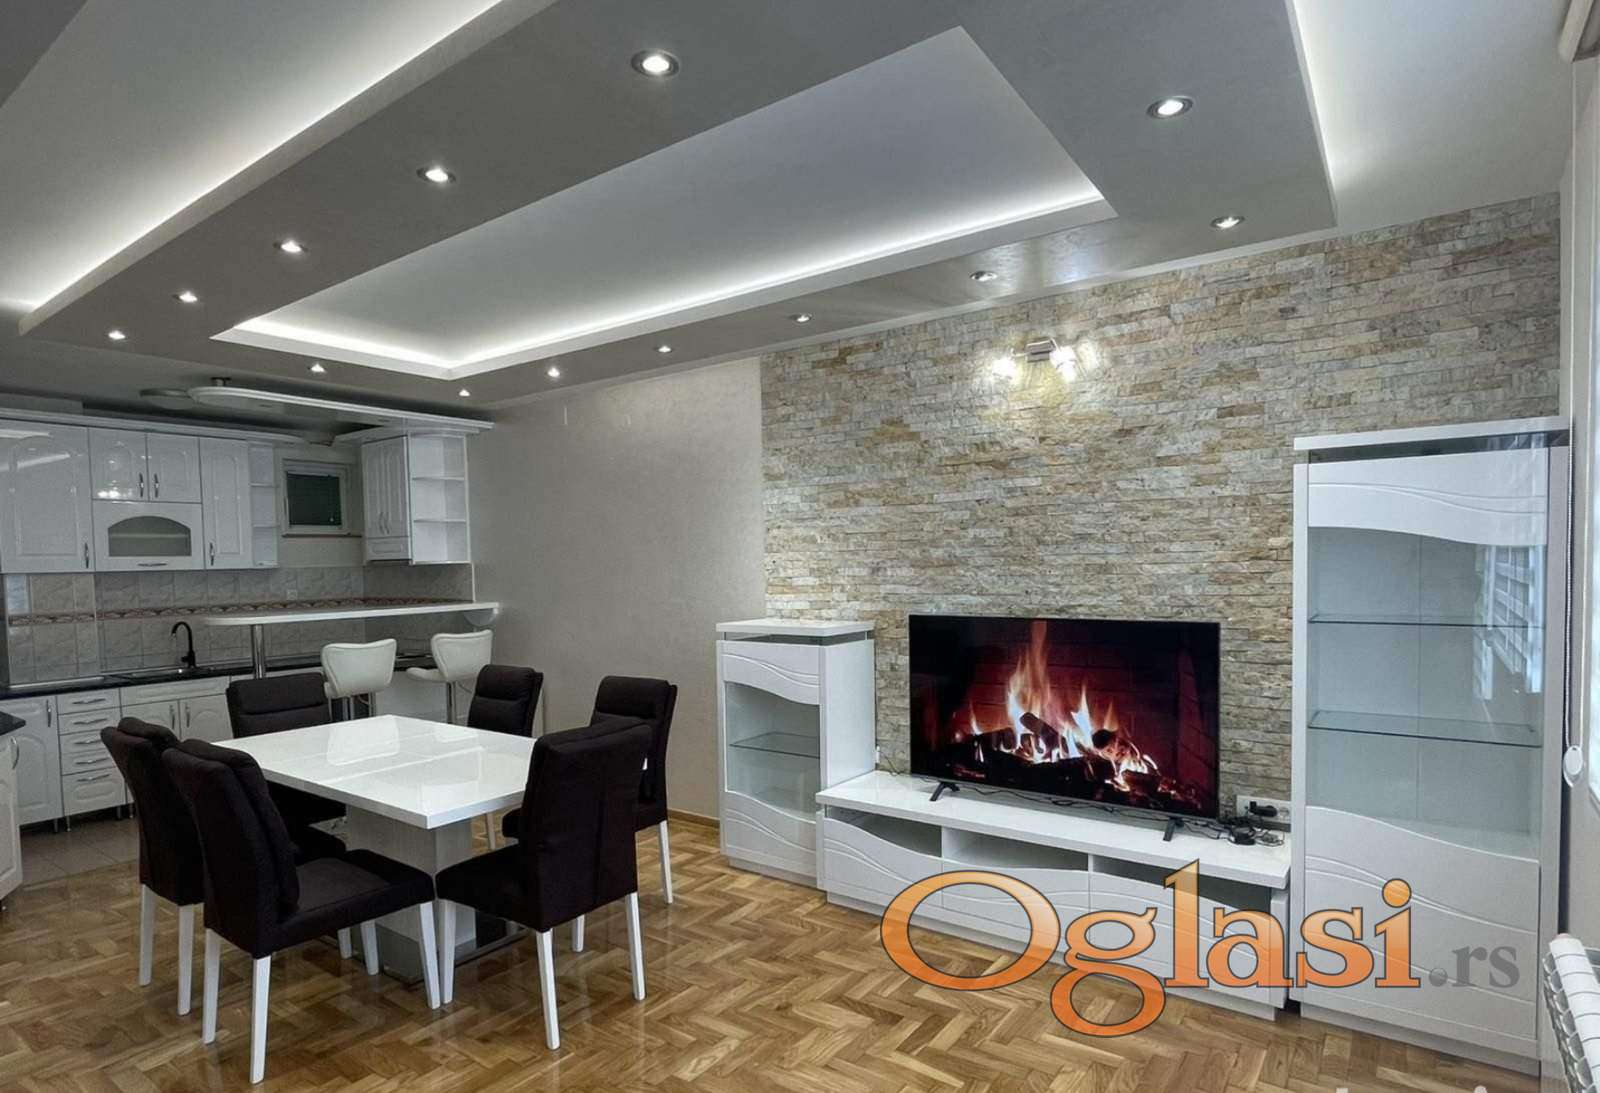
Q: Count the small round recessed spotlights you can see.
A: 13